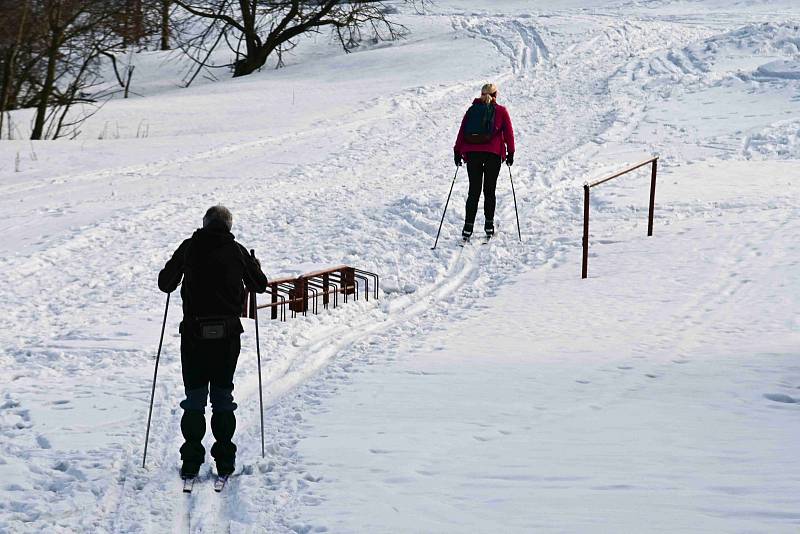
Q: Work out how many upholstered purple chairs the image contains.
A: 0